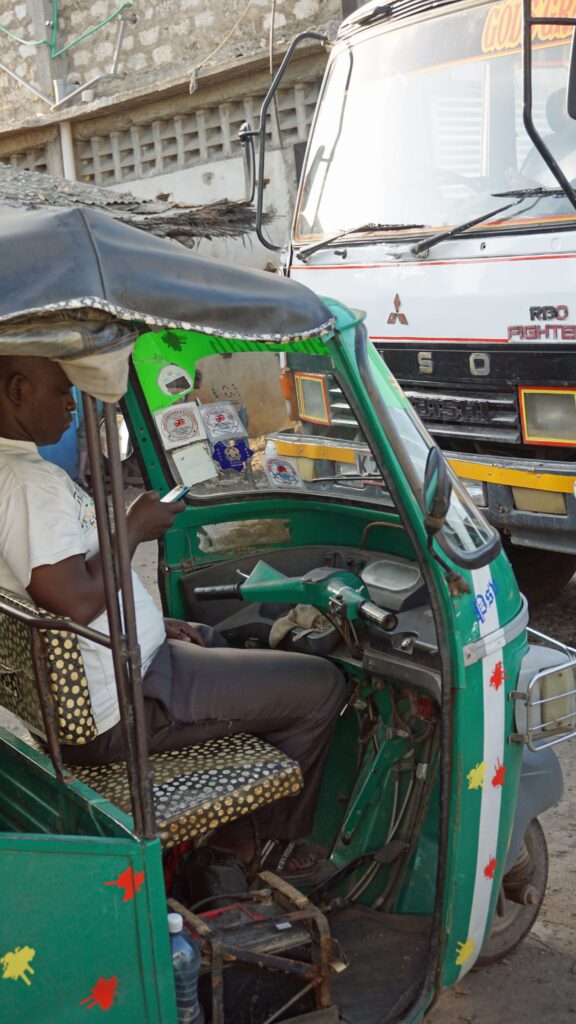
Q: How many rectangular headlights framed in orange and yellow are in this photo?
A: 2